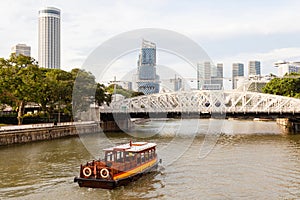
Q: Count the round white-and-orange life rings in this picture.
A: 2